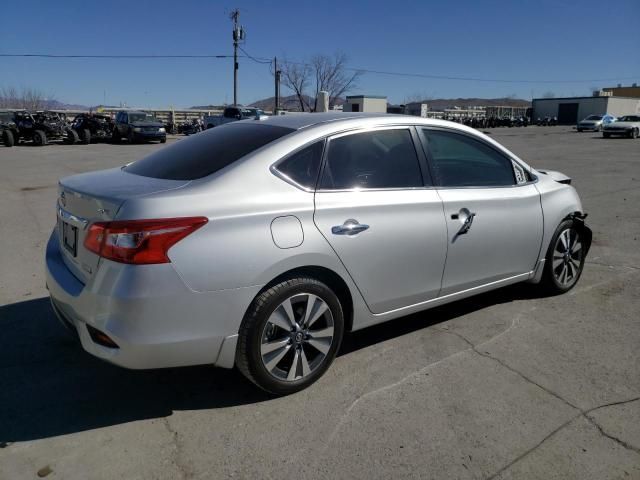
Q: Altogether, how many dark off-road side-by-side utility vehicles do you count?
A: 3